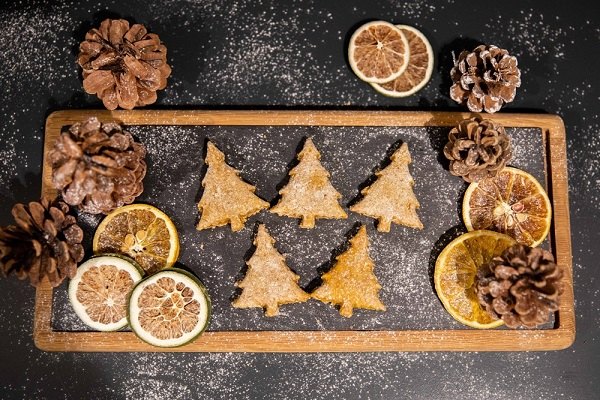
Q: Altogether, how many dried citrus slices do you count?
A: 7